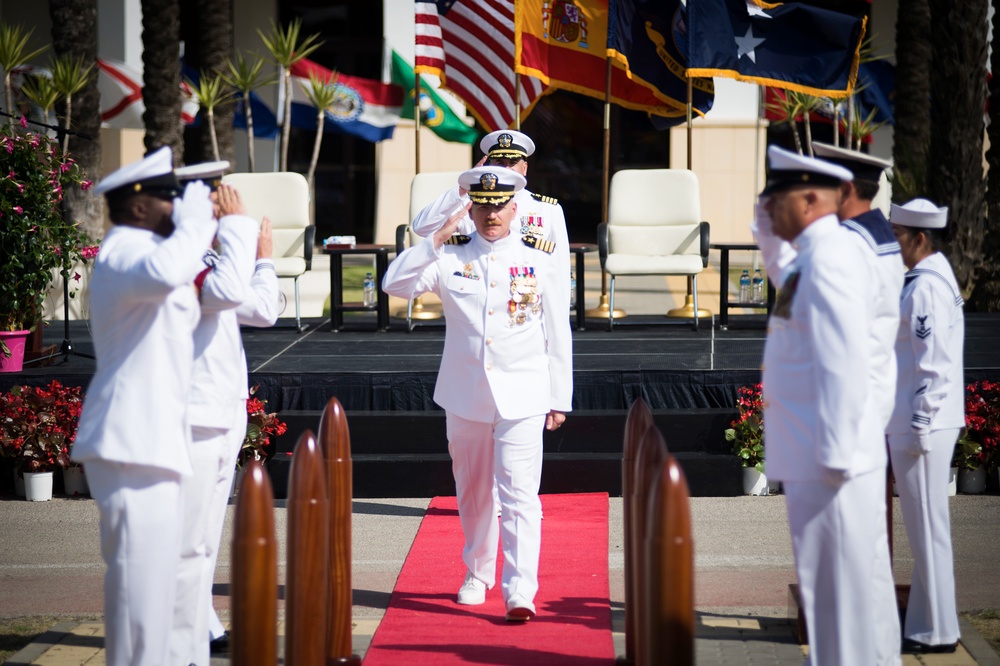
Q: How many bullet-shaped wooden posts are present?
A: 6